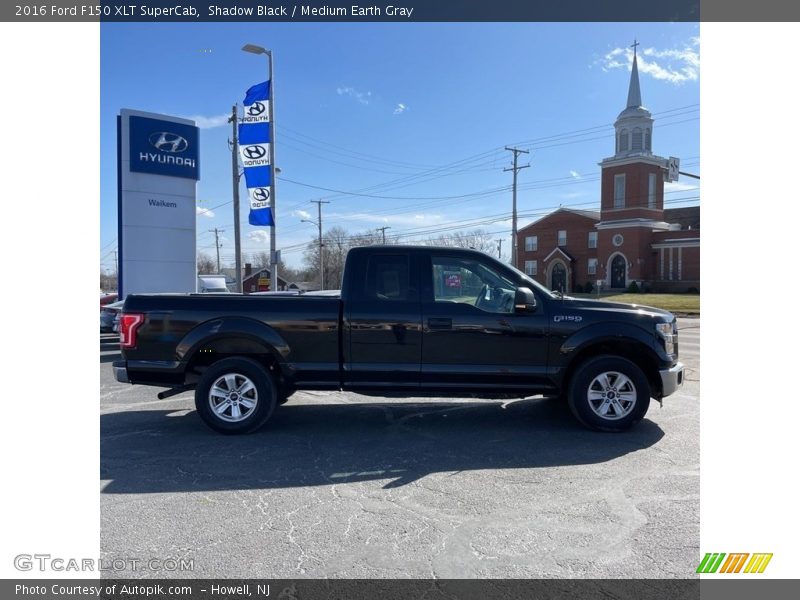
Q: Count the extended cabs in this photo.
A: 1